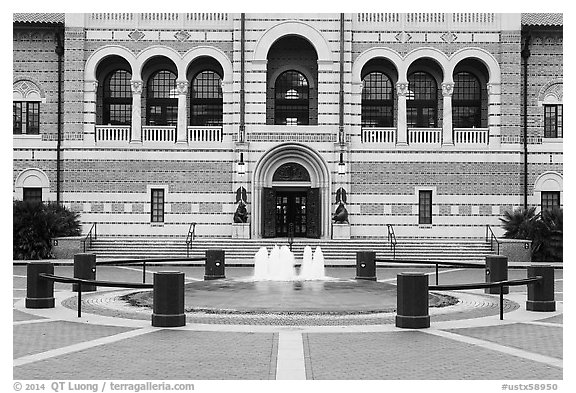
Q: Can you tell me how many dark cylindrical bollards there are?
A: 8